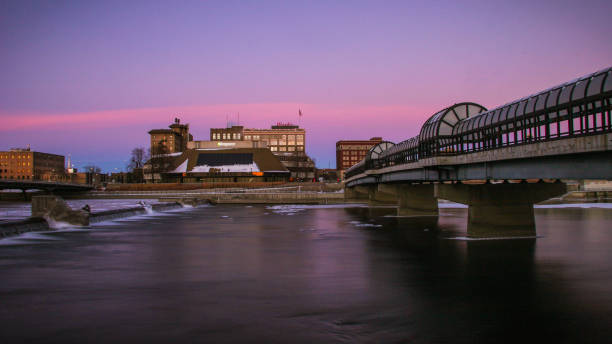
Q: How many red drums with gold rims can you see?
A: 0